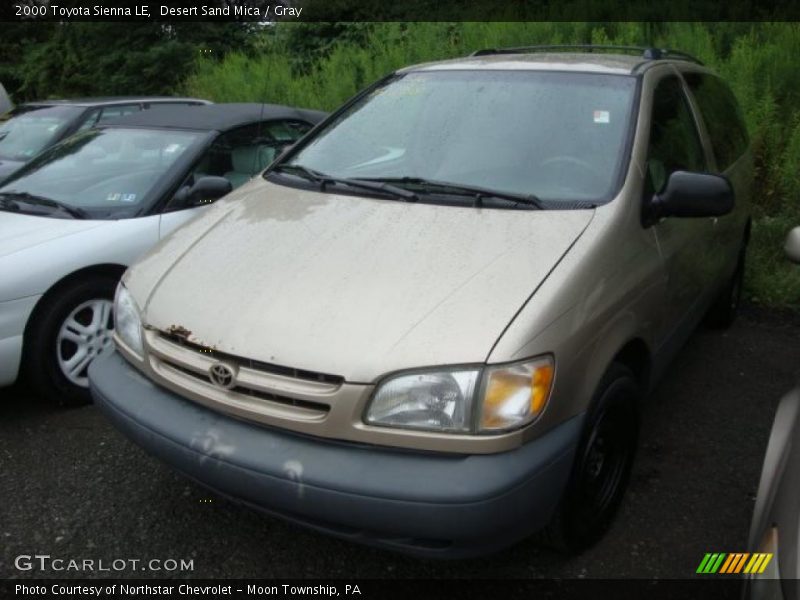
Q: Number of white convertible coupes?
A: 1